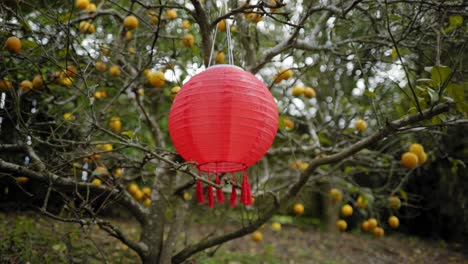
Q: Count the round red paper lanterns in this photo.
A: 1